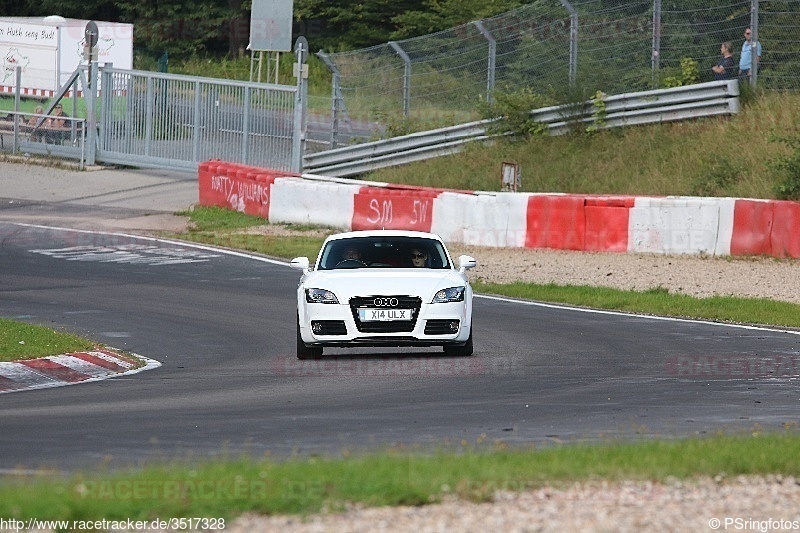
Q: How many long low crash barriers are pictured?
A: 2